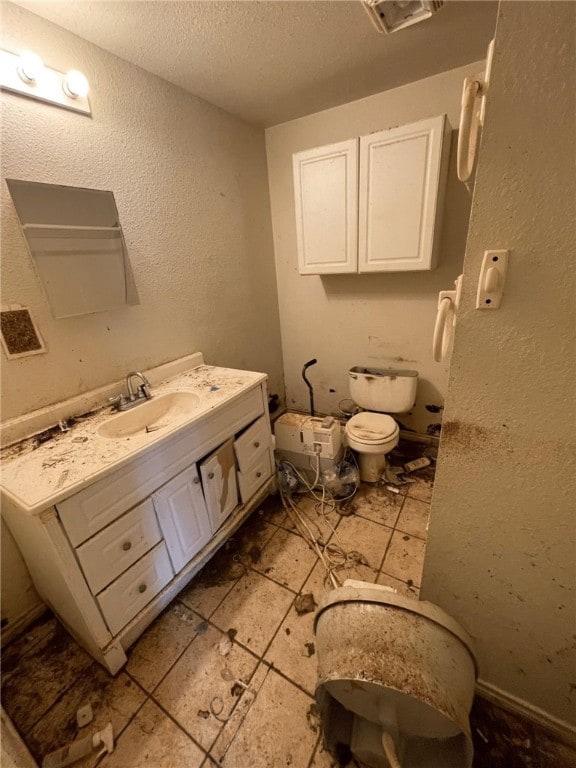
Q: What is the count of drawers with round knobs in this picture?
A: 4